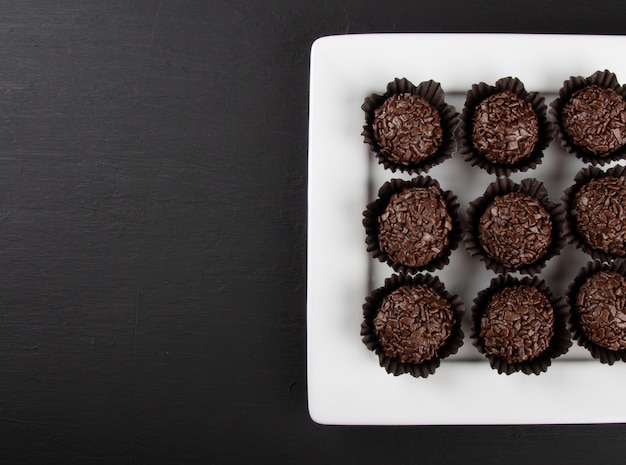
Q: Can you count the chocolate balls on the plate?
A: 9